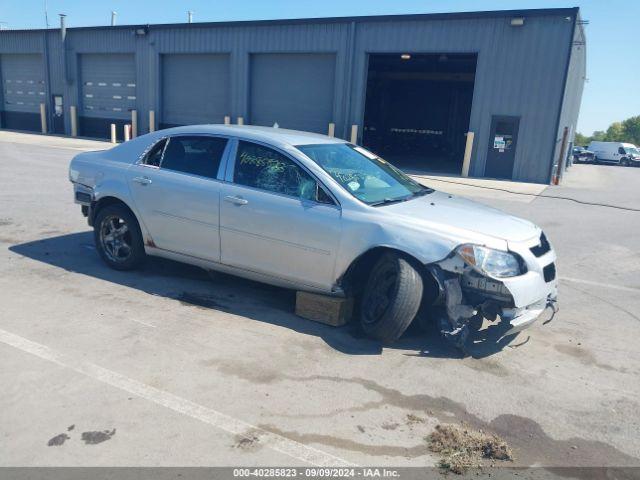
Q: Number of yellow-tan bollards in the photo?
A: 11